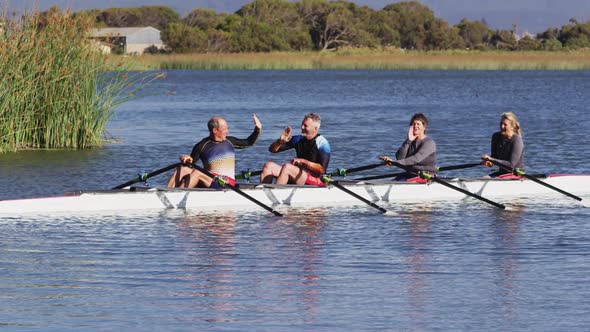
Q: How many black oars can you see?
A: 8